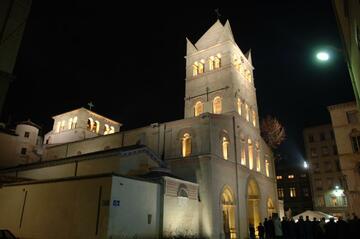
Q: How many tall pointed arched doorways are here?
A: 3